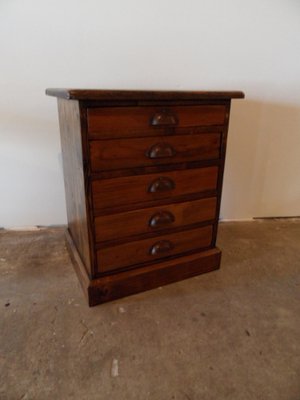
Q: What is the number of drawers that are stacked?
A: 5